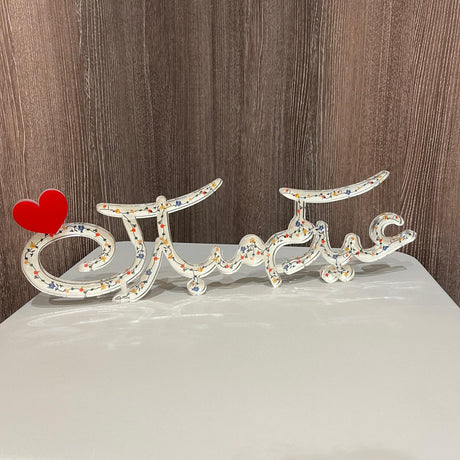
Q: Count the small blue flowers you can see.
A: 13